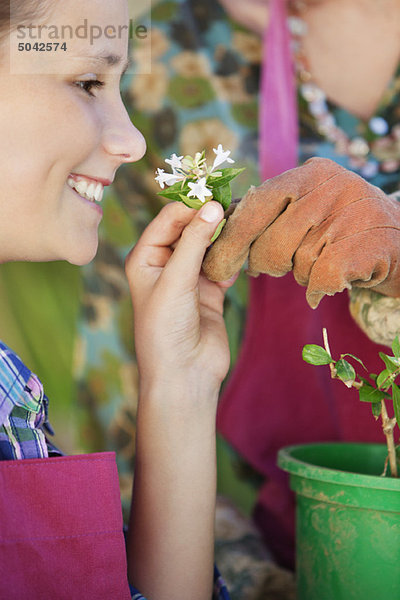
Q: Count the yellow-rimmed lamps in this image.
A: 0